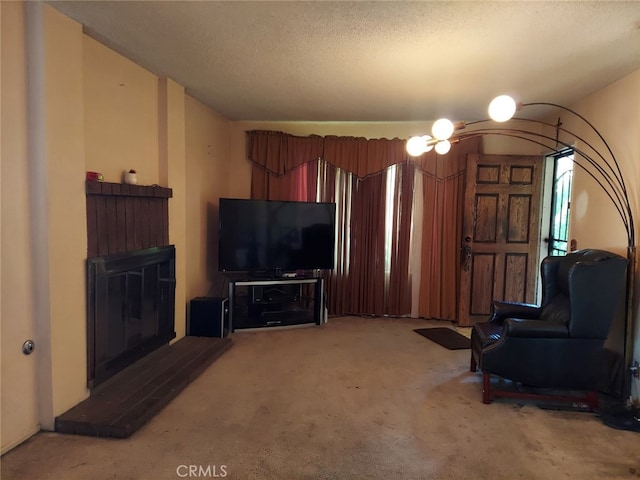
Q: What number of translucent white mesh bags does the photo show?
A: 0